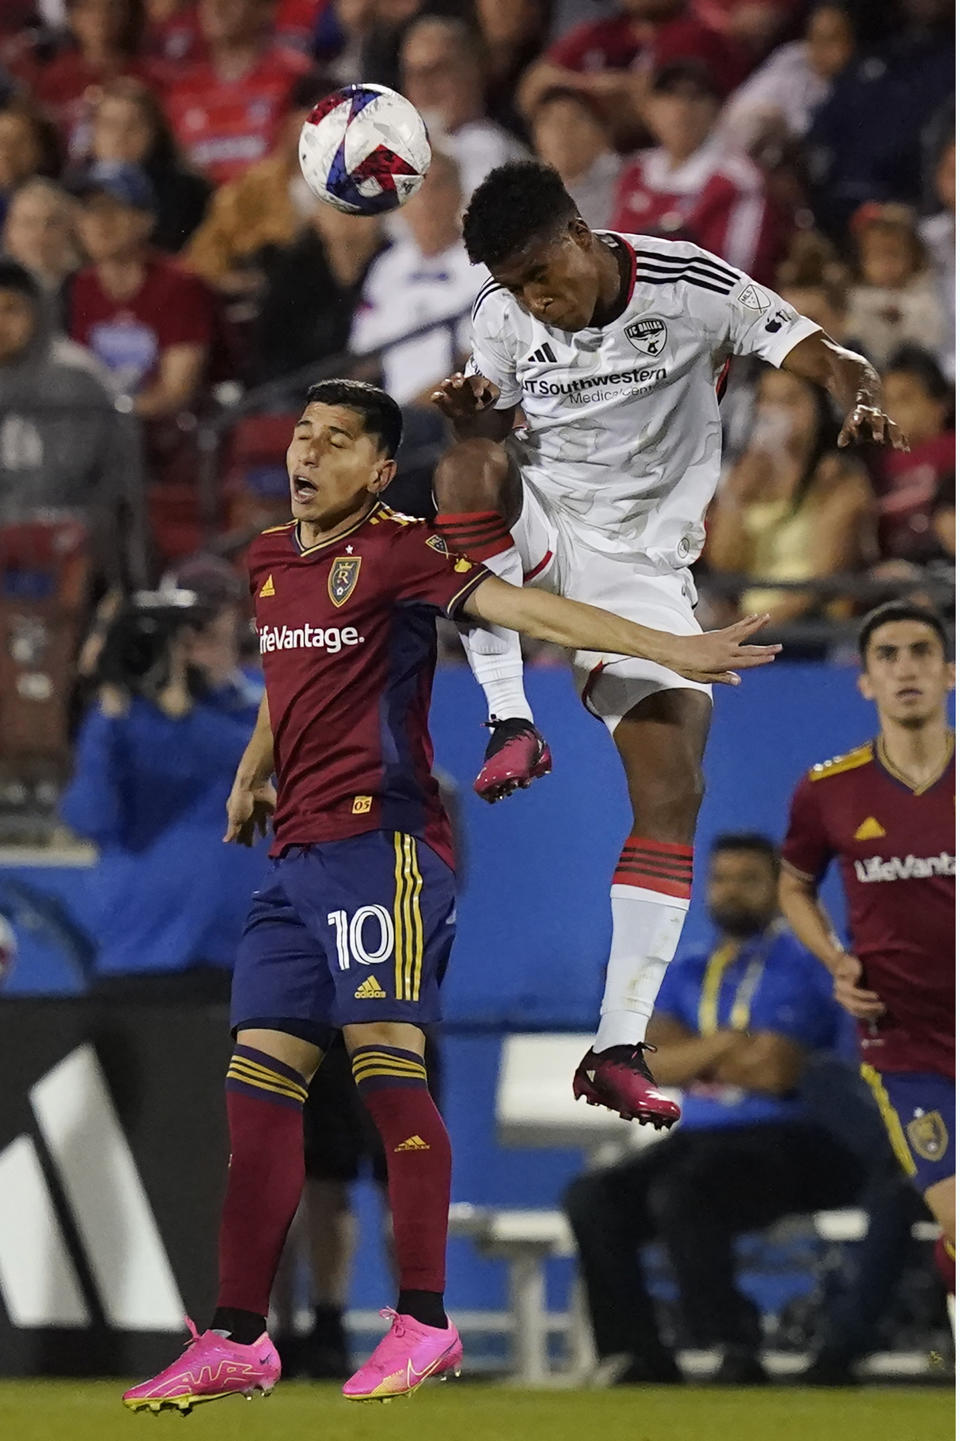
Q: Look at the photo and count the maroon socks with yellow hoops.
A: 2